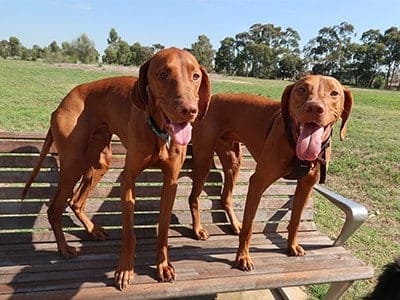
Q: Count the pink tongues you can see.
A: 2